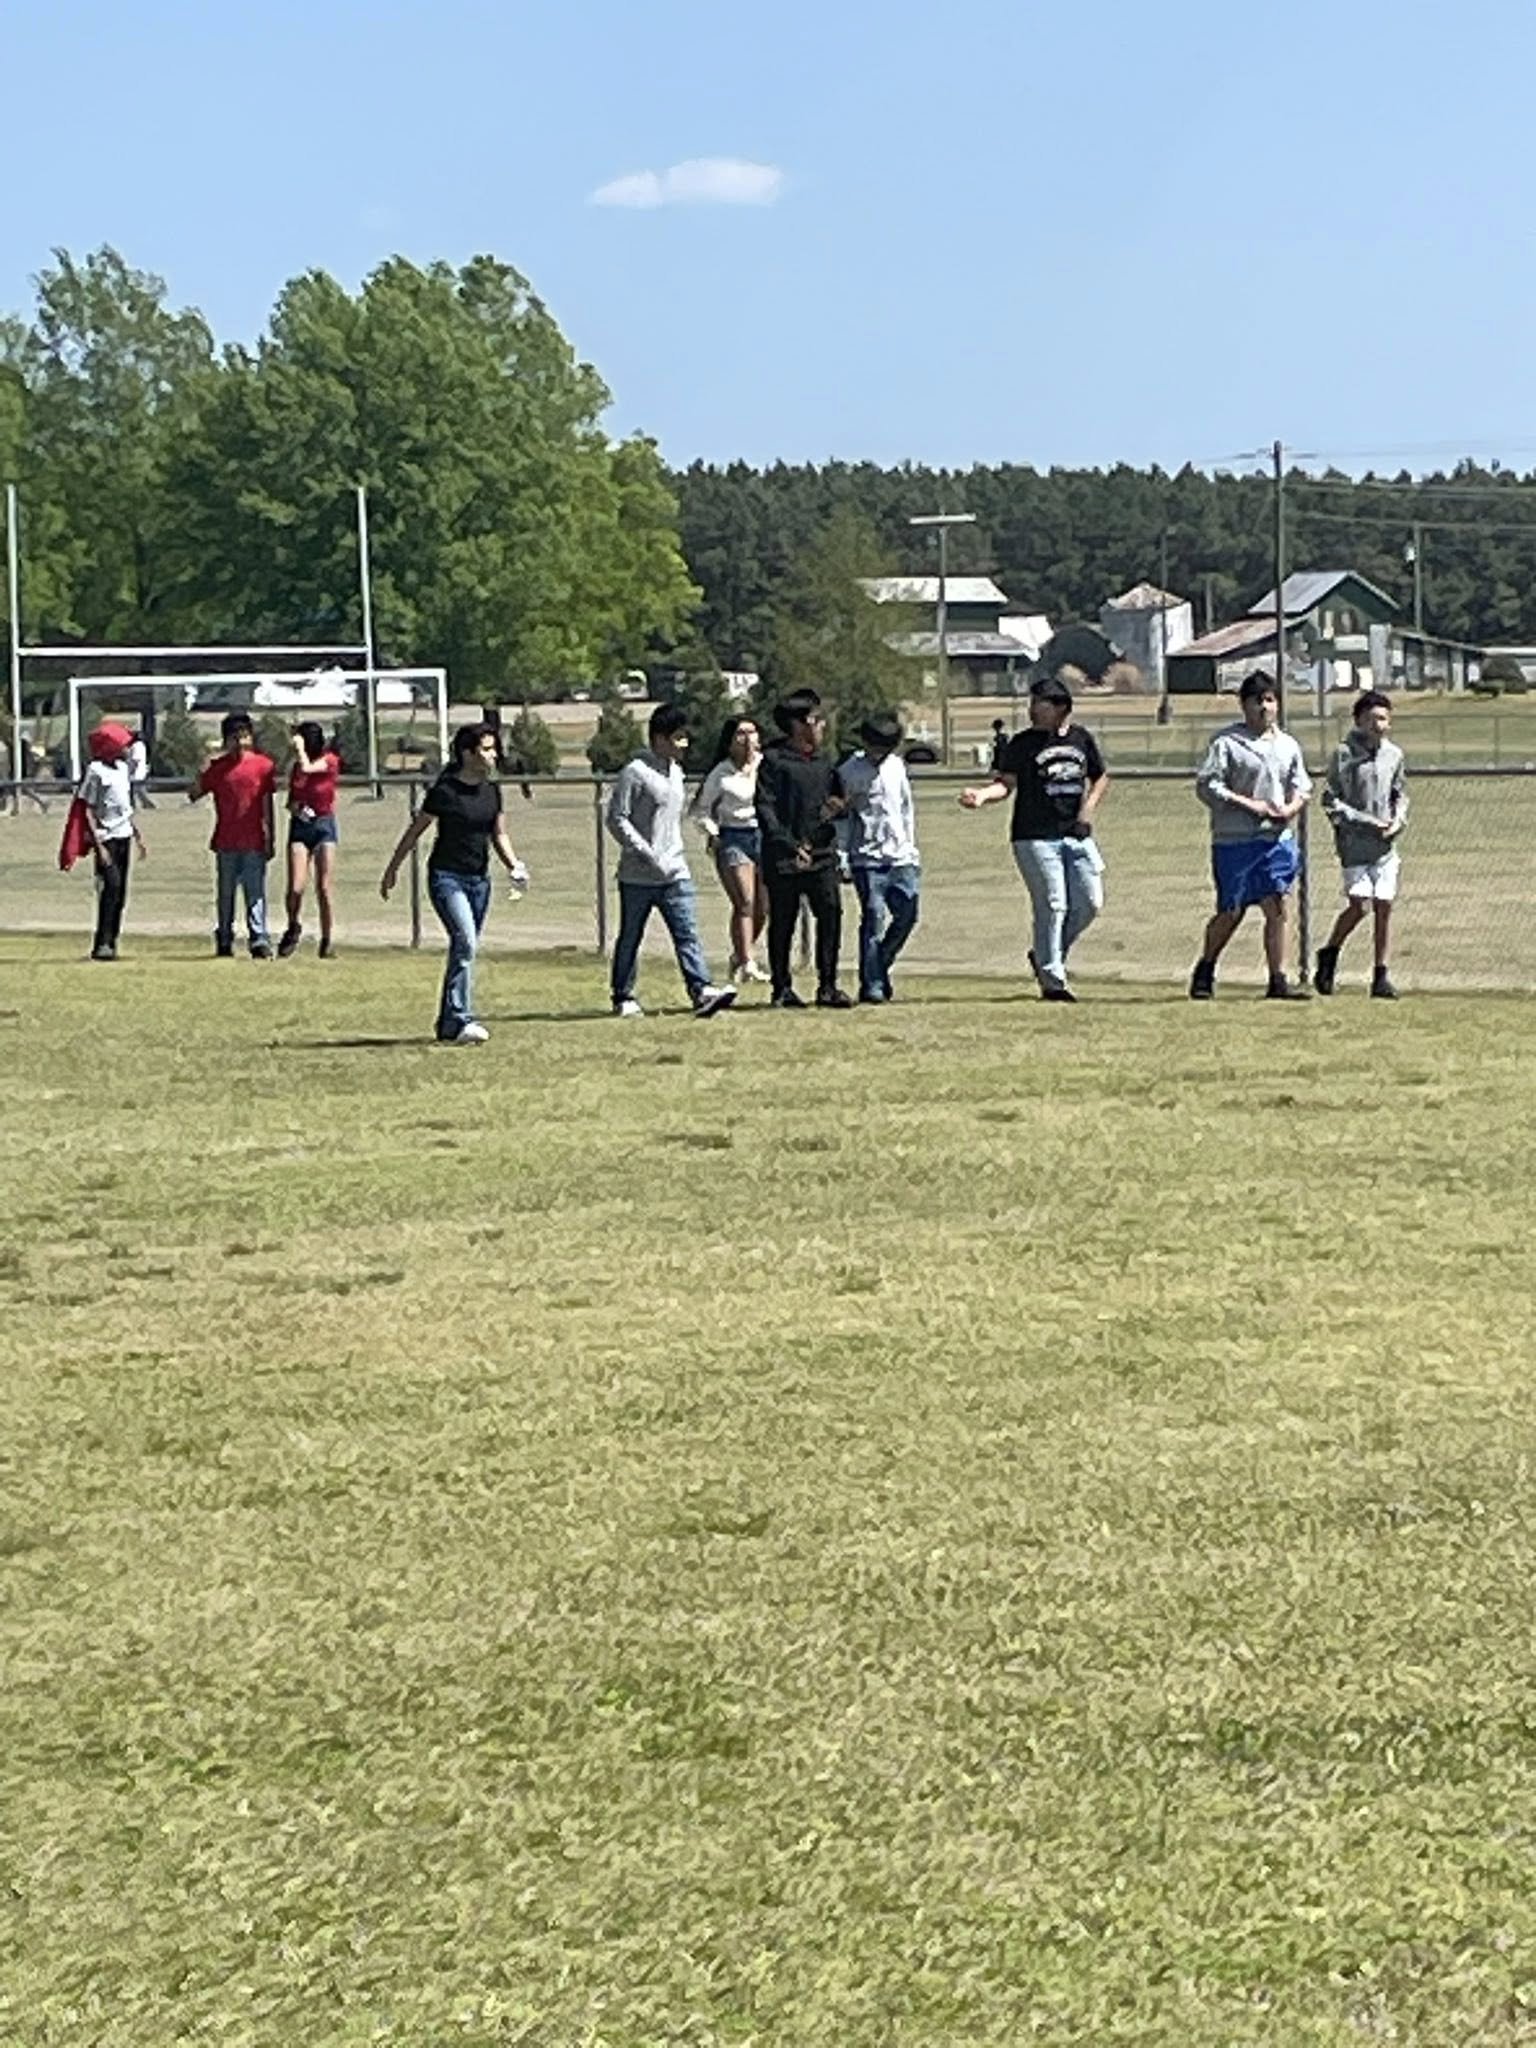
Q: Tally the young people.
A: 11